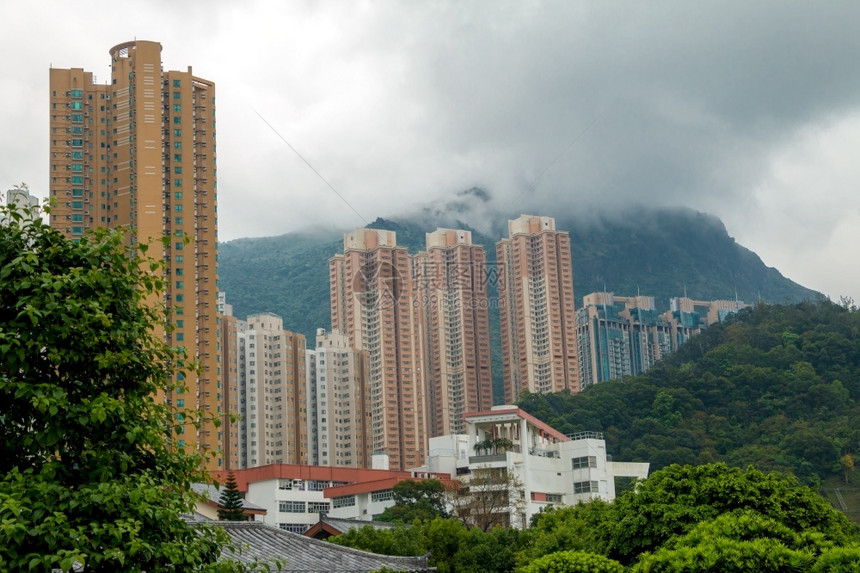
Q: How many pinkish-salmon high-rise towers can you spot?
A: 3